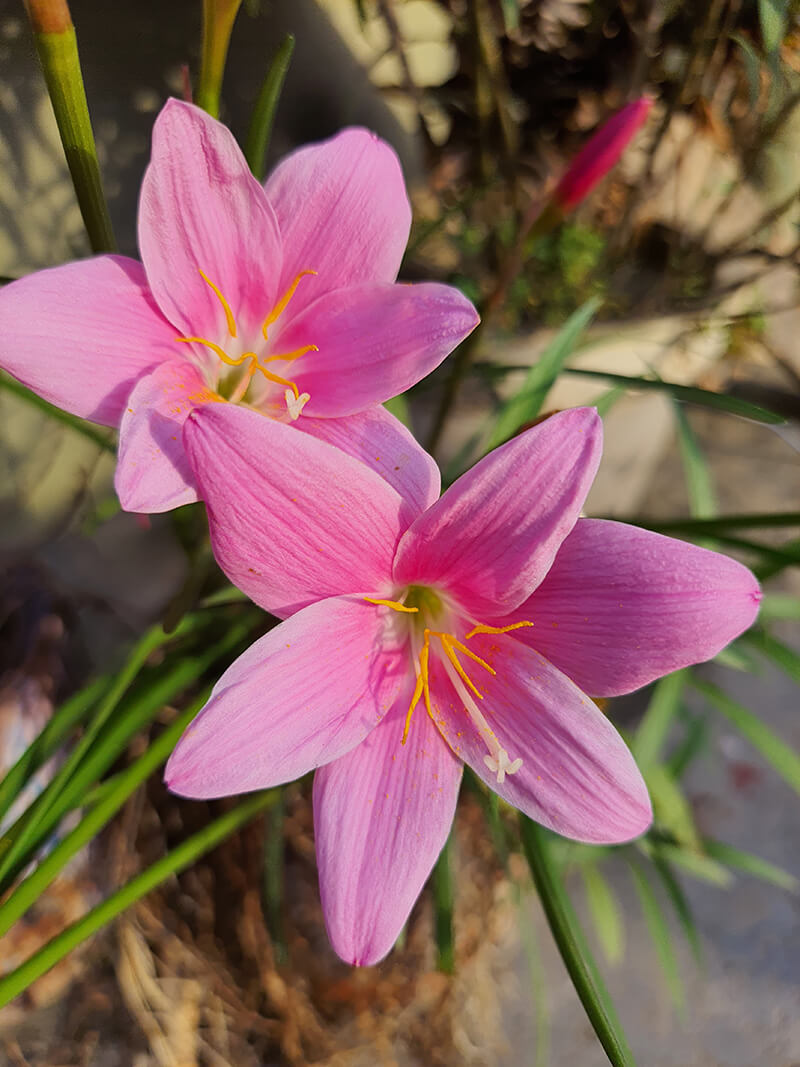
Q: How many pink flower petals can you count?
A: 12